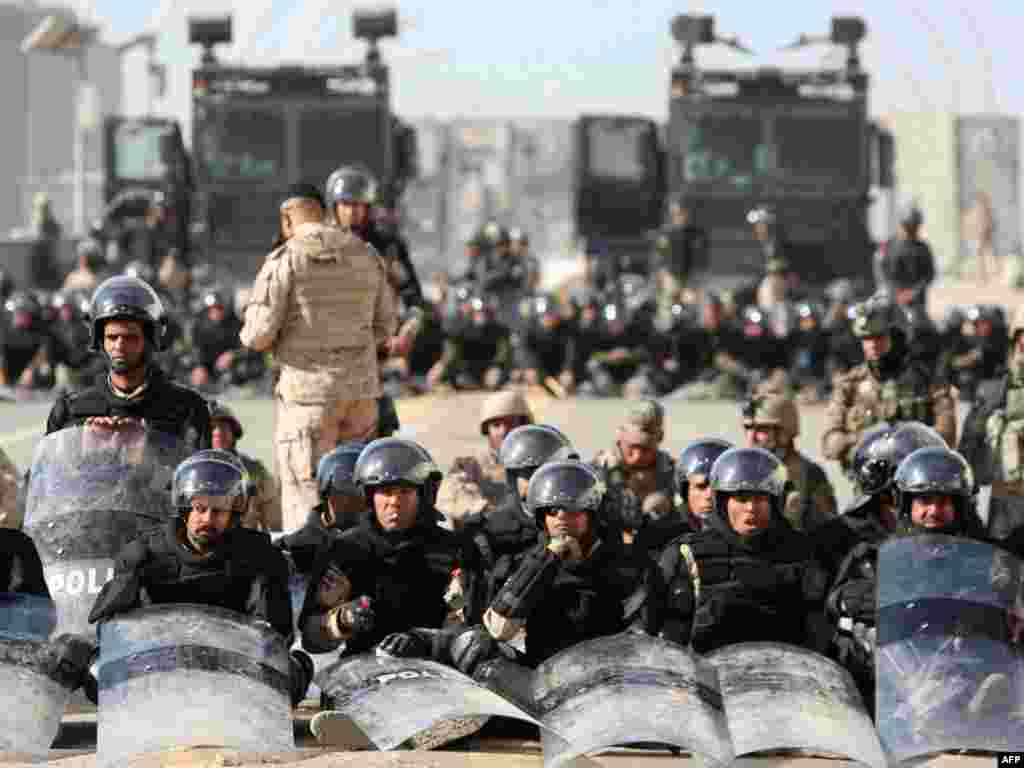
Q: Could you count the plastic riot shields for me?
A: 7